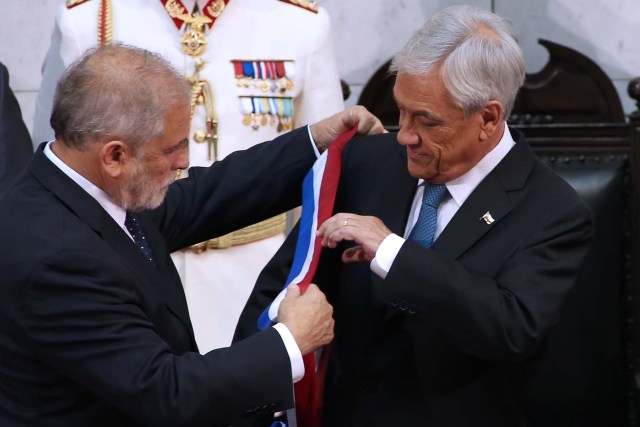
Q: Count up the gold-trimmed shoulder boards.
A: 2